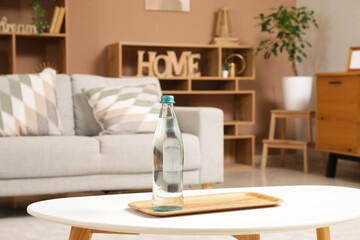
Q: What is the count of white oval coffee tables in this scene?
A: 1